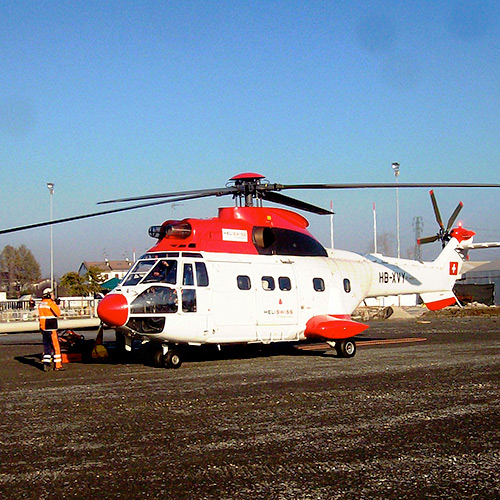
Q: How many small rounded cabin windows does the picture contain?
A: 5